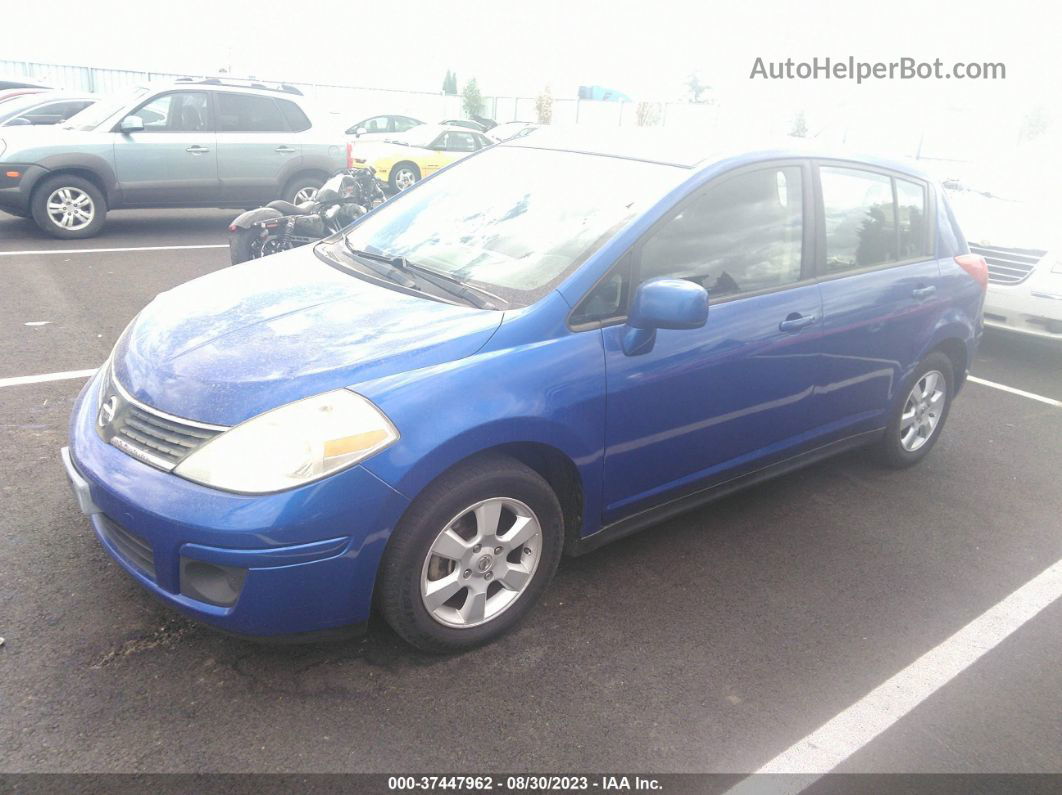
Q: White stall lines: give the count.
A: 4